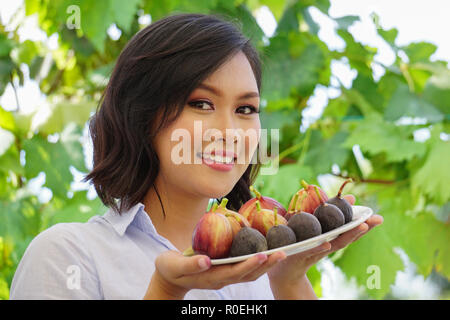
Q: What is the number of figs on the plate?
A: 10